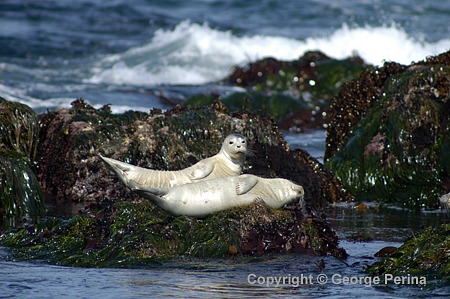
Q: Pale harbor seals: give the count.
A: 2